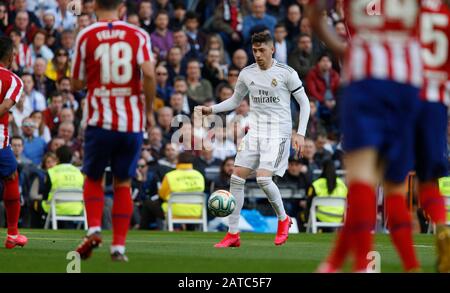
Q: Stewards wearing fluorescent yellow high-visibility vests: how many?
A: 4